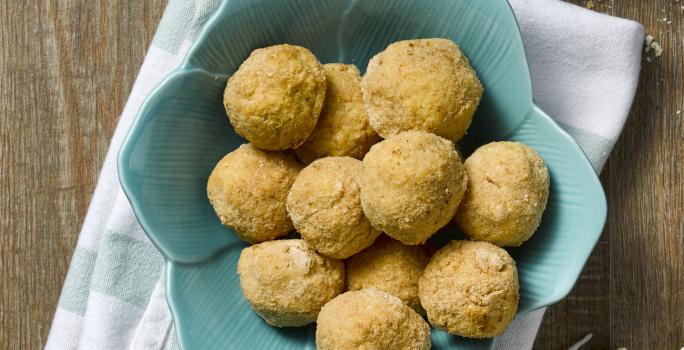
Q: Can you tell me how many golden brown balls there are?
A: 11